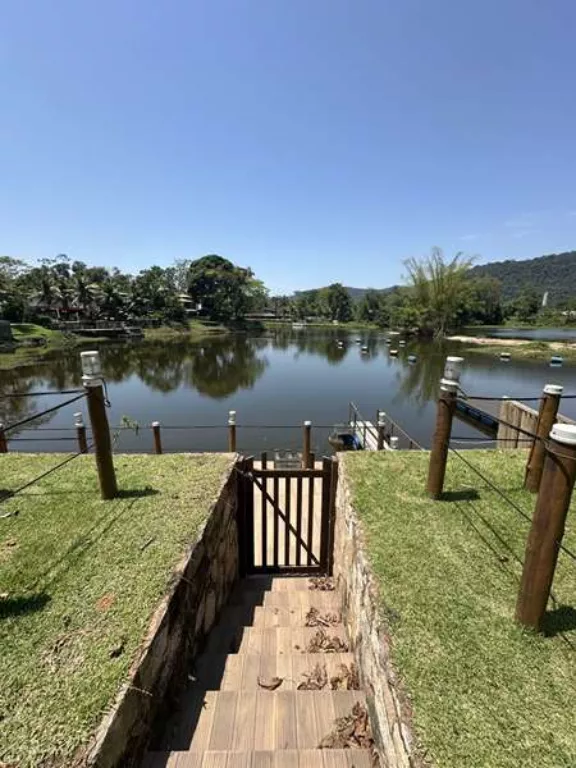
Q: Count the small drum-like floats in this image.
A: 9